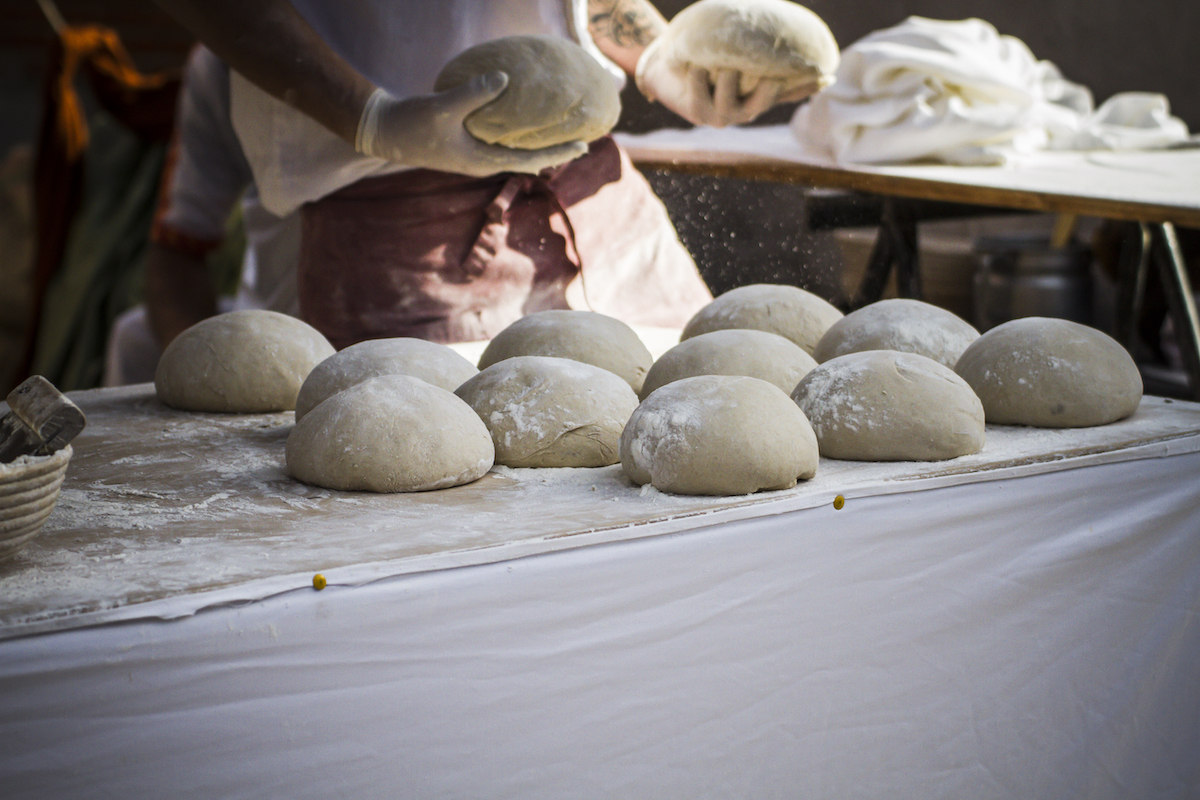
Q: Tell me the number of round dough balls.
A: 13